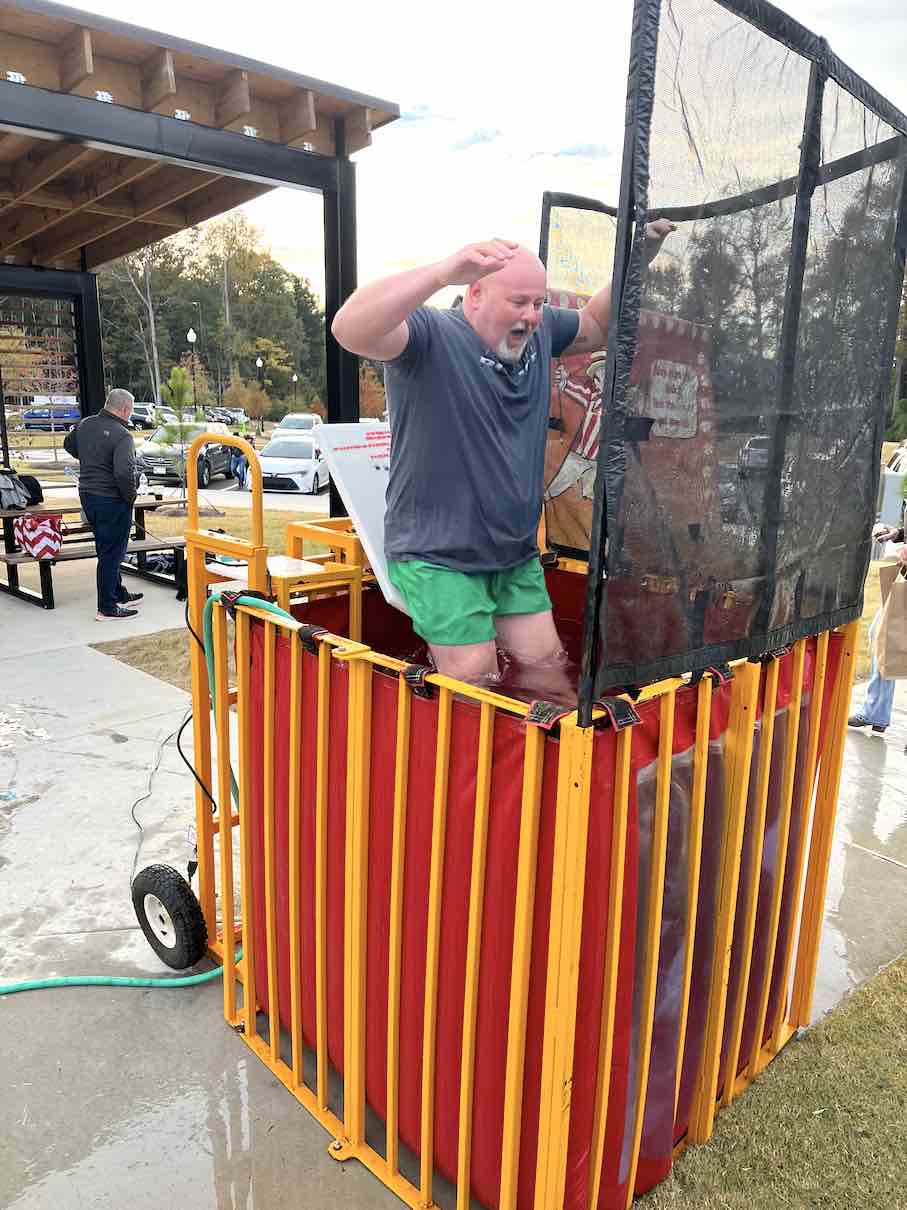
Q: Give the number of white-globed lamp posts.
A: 3